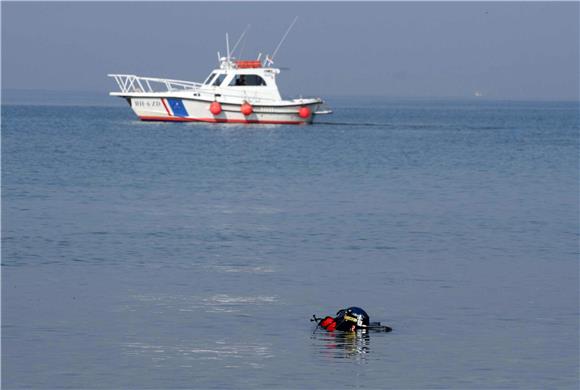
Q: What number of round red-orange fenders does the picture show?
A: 3